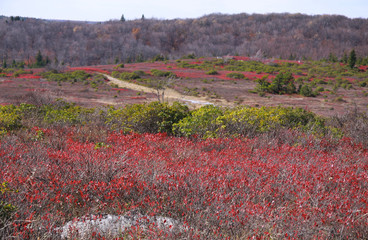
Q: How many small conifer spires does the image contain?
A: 2